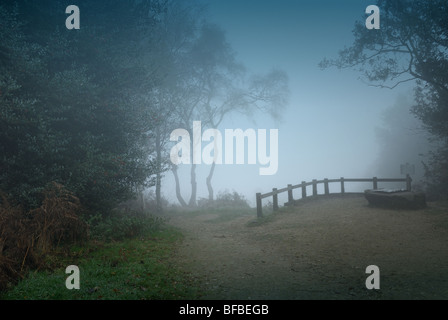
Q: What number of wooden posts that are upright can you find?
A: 9